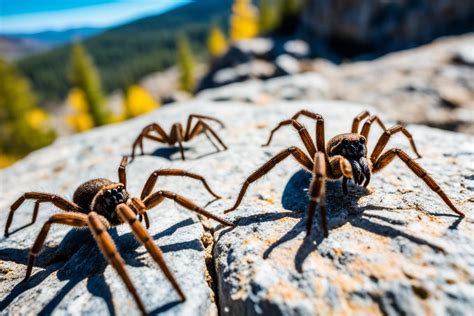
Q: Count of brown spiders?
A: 3